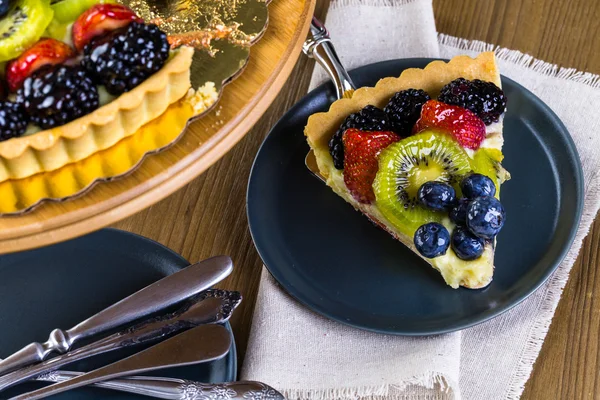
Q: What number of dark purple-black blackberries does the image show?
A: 6